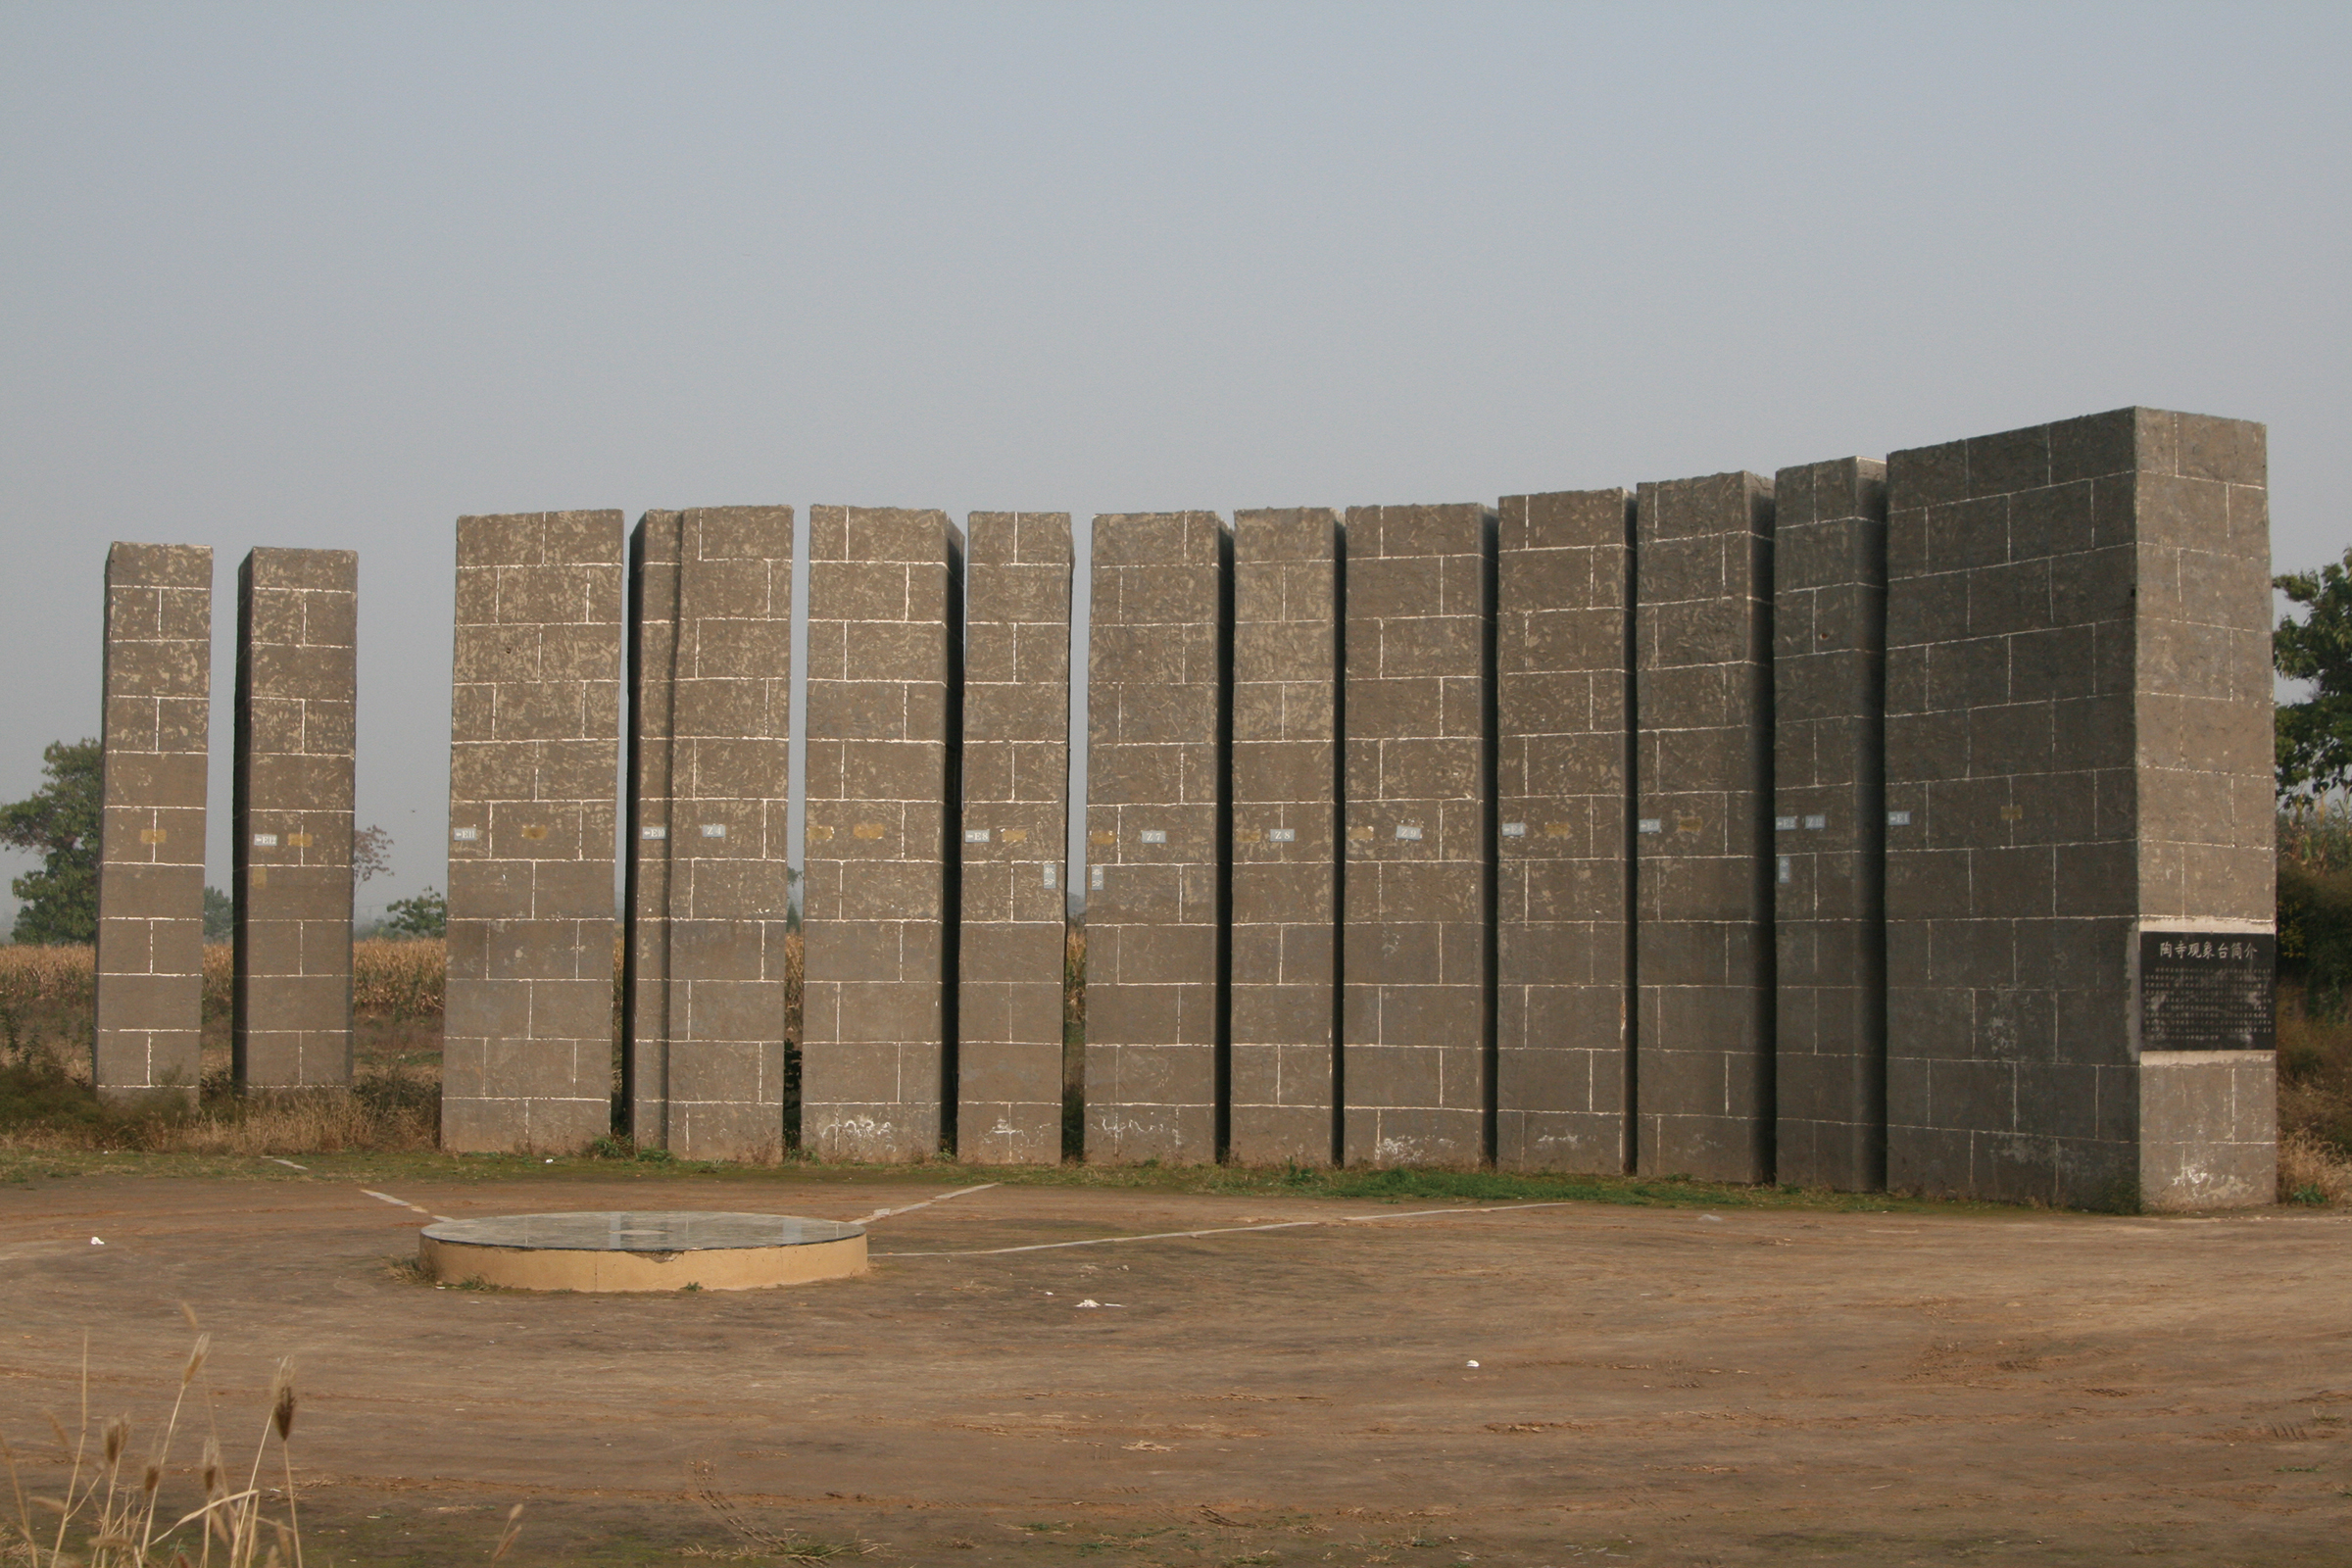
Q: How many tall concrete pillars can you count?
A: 13